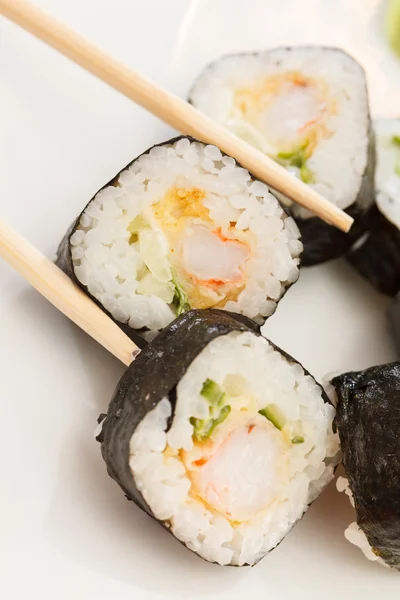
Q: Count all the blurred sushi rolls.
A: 2